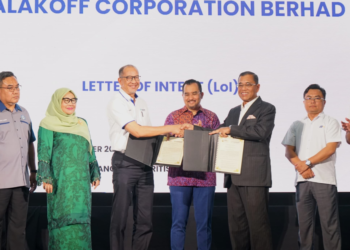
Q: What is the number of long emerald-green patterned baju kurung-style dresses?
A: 1